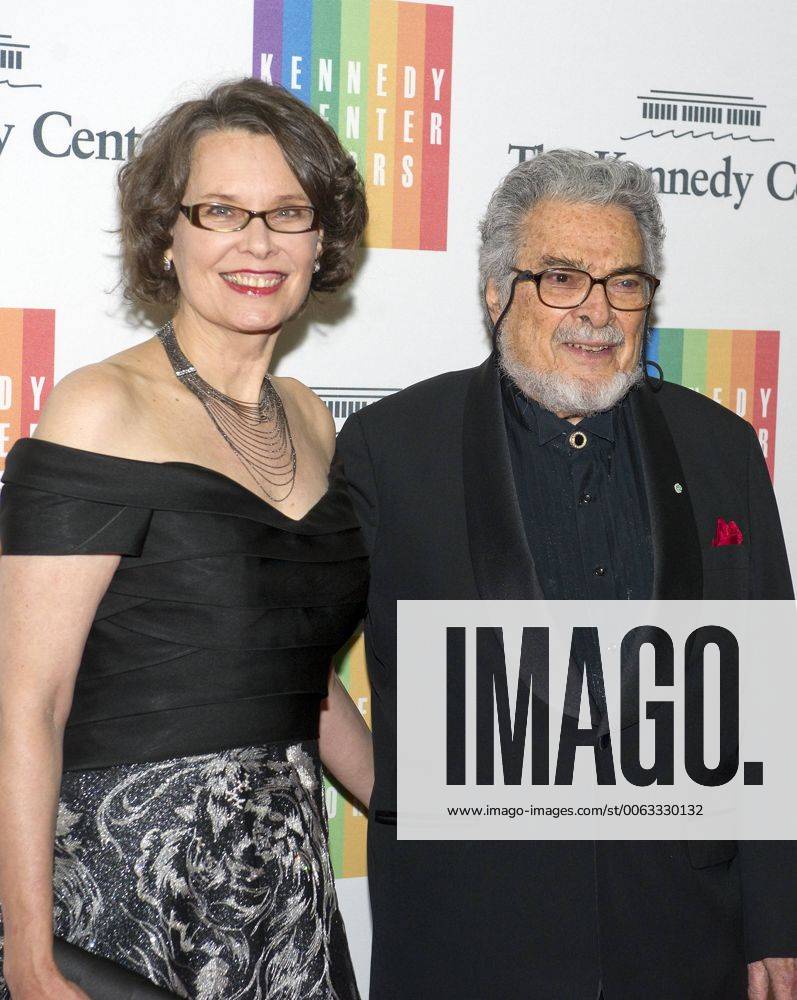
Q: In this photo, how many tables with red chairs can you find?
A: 0